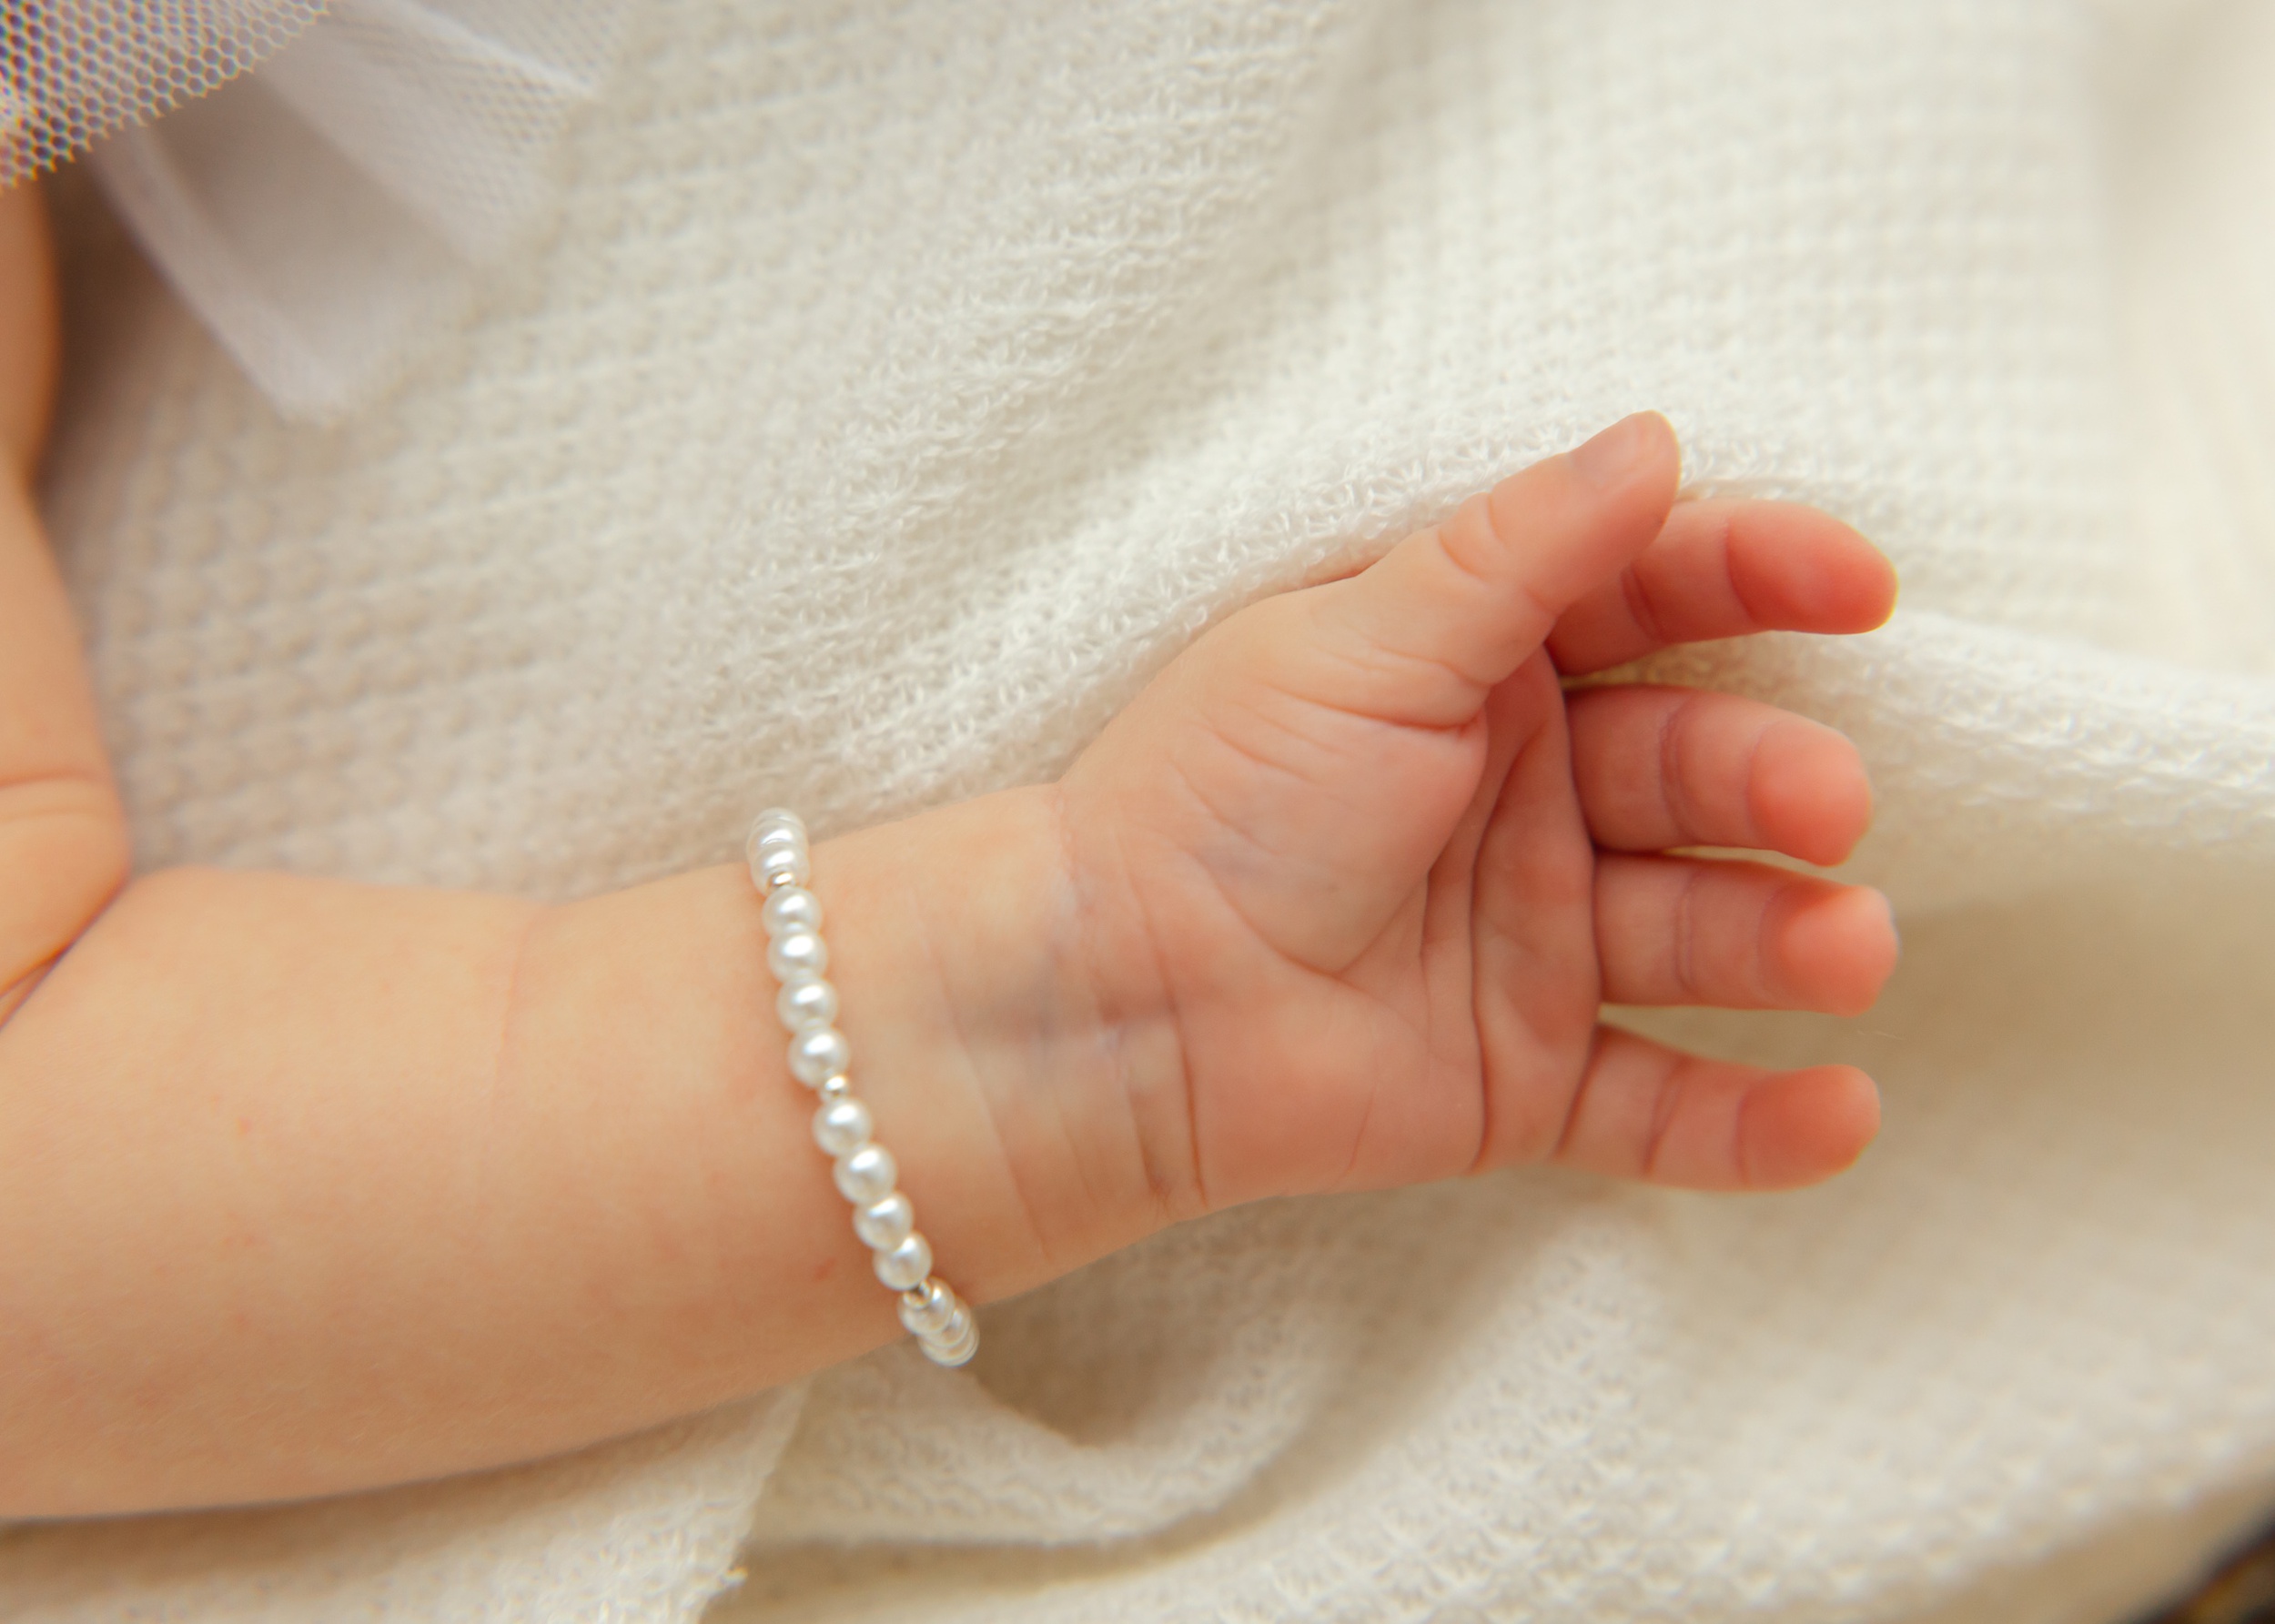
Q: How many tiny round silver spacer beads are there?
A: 3